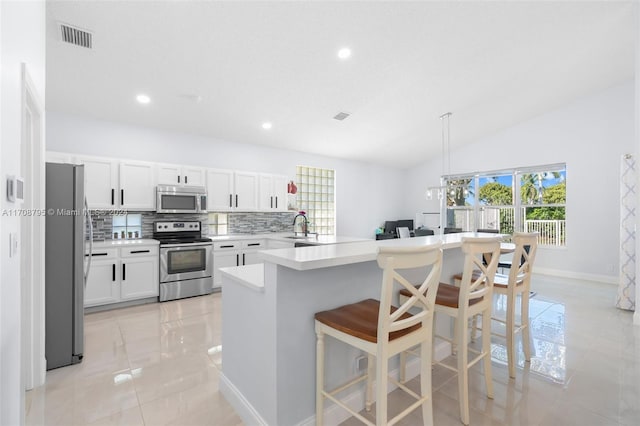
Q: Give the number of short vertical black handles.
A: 2